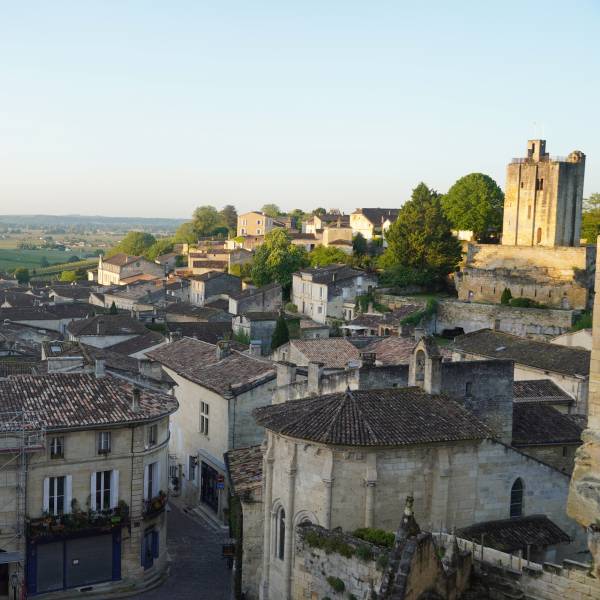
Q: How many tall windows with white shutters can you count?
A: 3